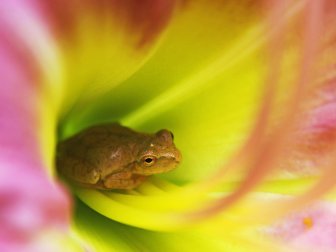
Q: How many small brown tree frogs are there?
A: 1